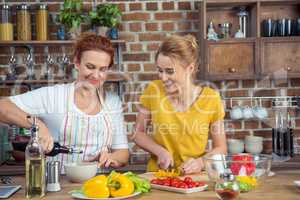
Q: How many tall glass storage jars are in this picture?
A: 3